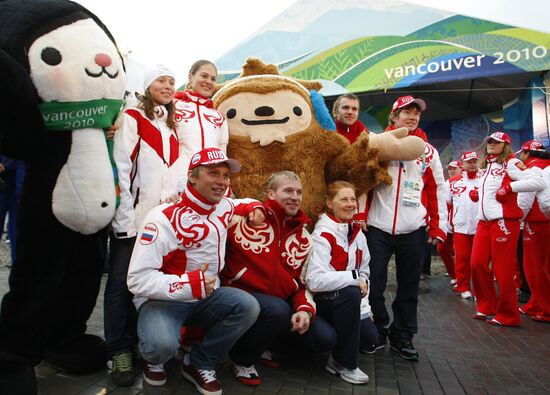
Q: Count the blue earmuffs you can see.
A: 1